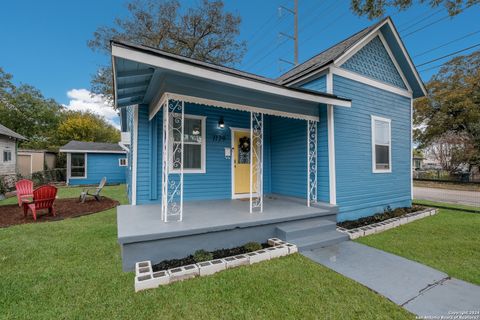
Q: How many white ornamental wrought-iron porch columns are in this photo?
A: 3